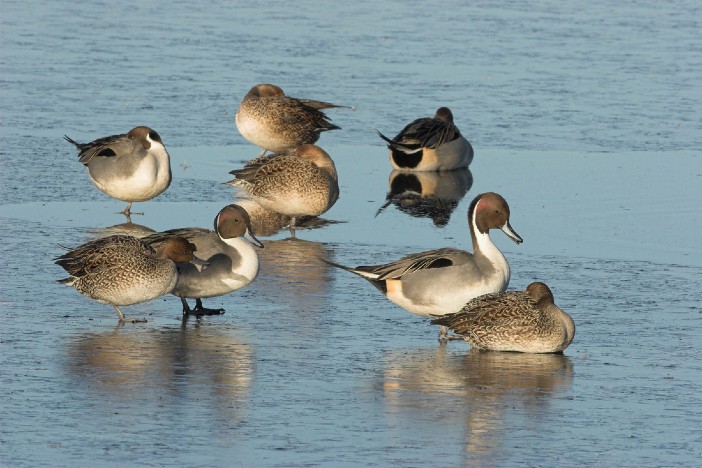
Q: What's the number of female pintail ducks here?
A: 4